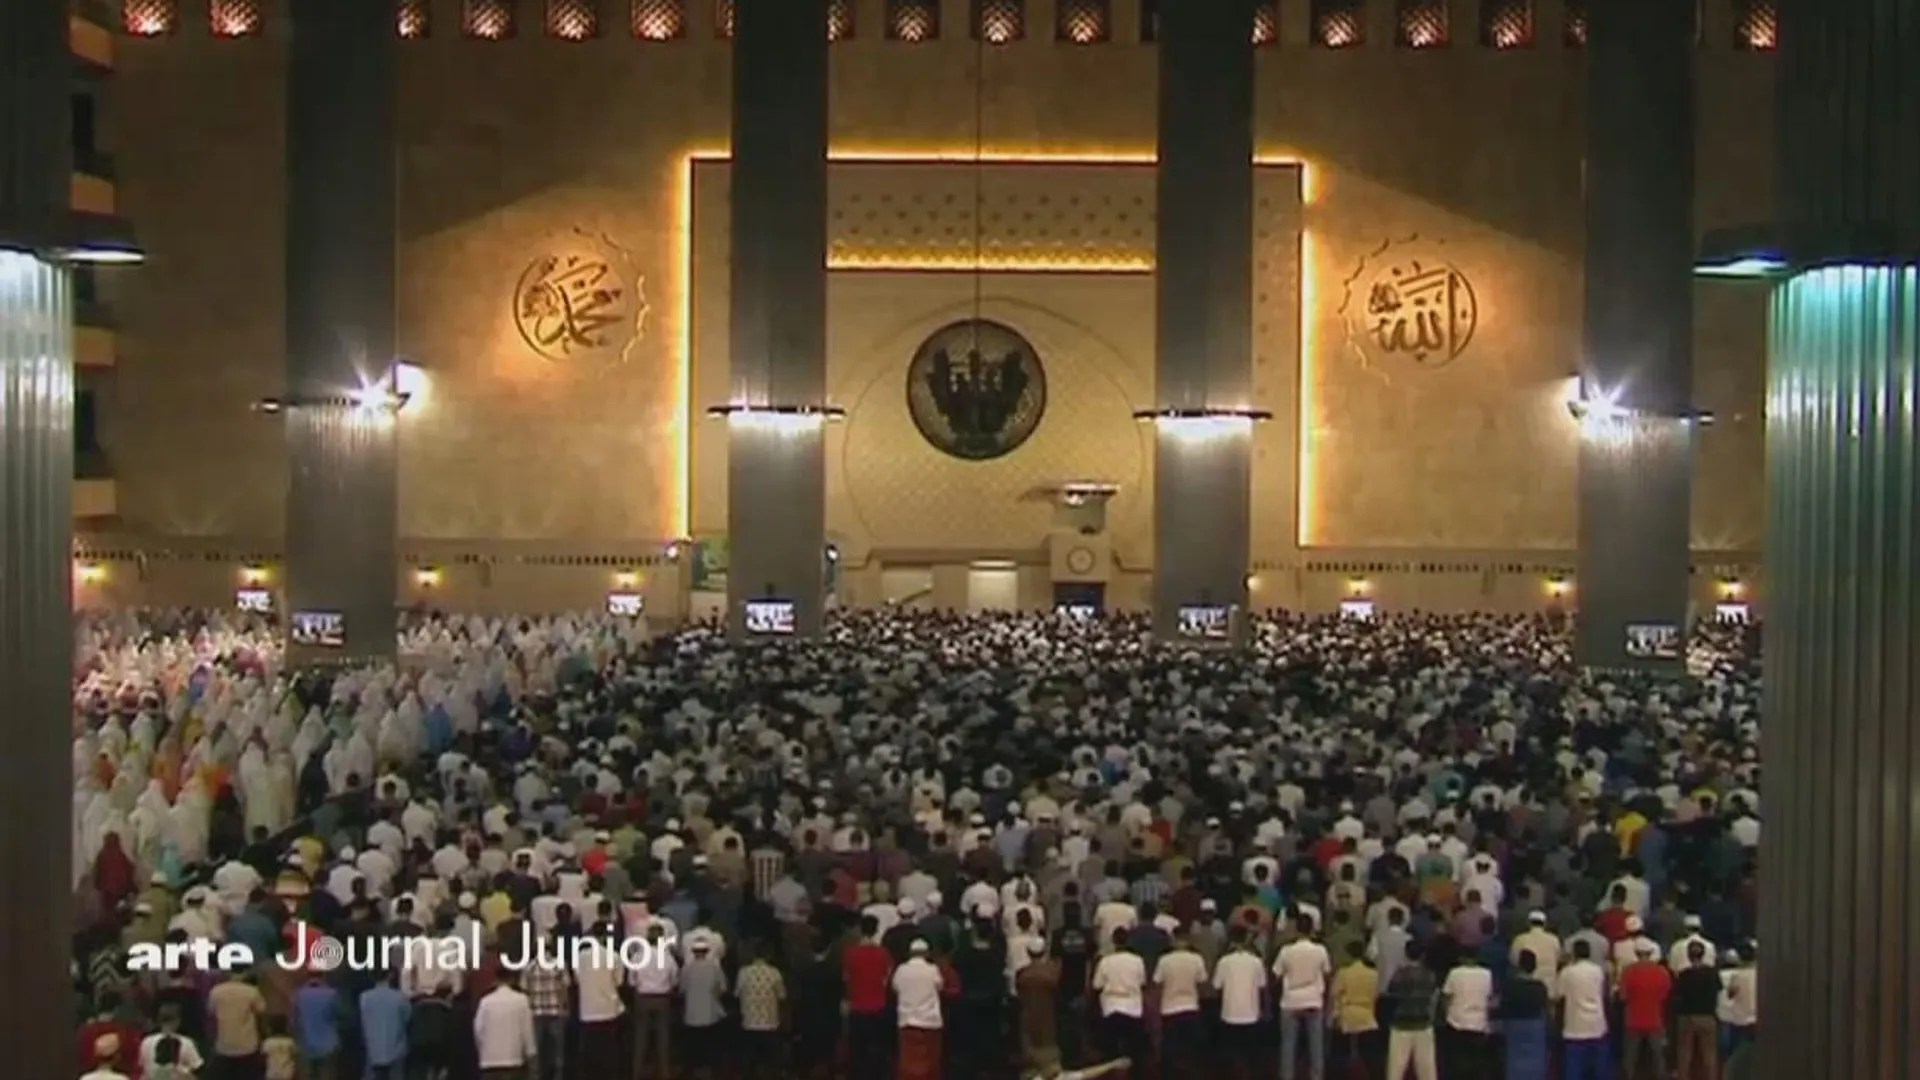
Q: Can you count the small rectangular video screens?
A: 9